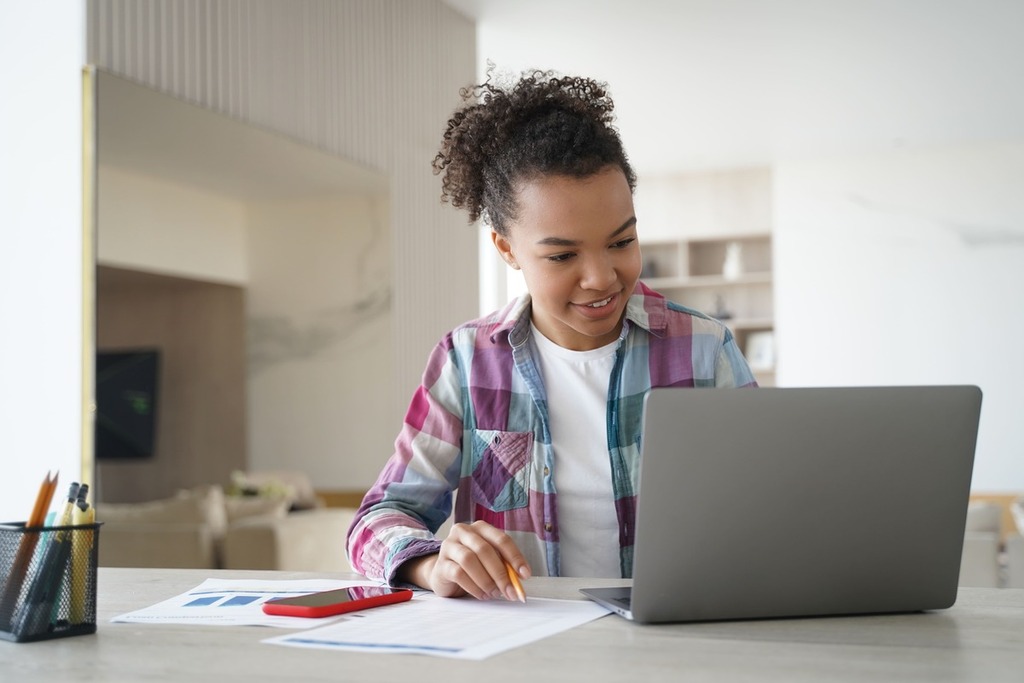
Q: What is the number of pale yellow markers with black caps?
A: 2